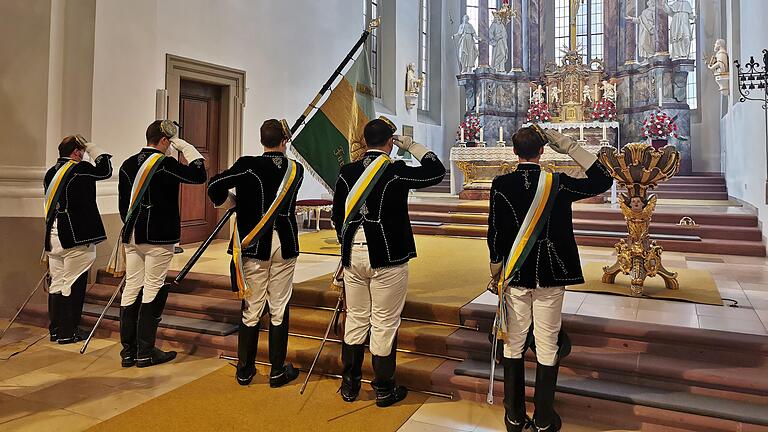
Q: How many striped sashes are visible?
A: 5